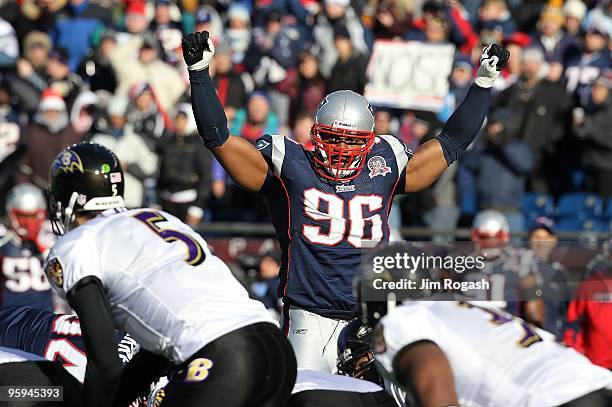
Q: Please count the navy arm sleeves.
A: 2